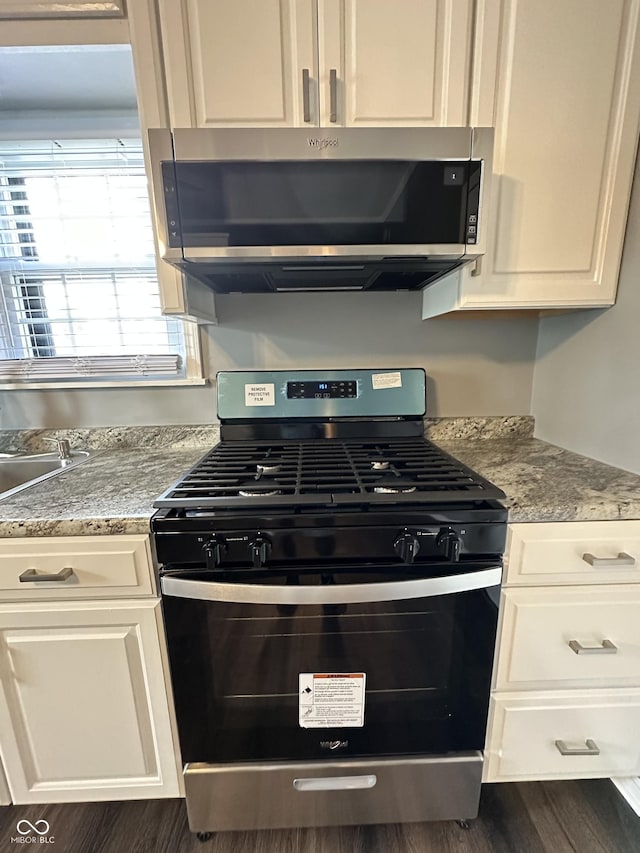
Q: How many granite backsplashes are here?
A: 2